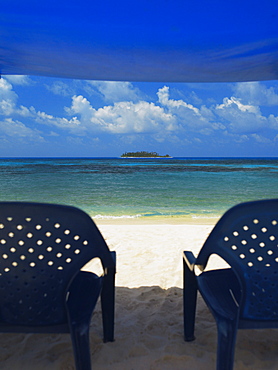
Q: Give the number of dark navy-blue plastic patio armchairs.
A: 2